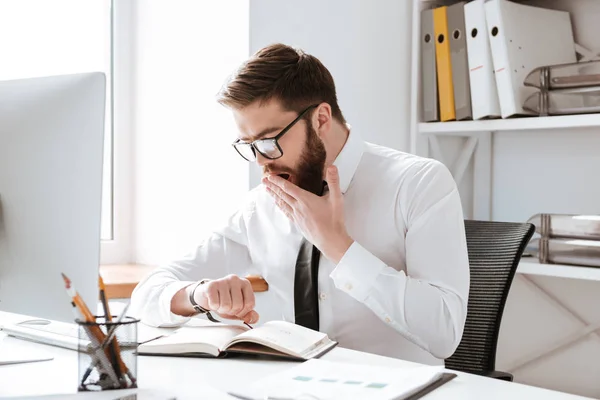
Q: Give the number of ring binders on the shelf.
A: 5